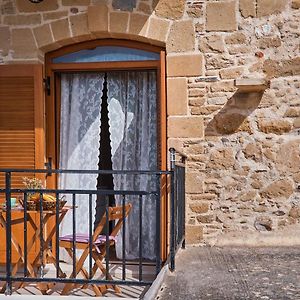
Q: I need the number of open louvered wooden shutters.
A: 1